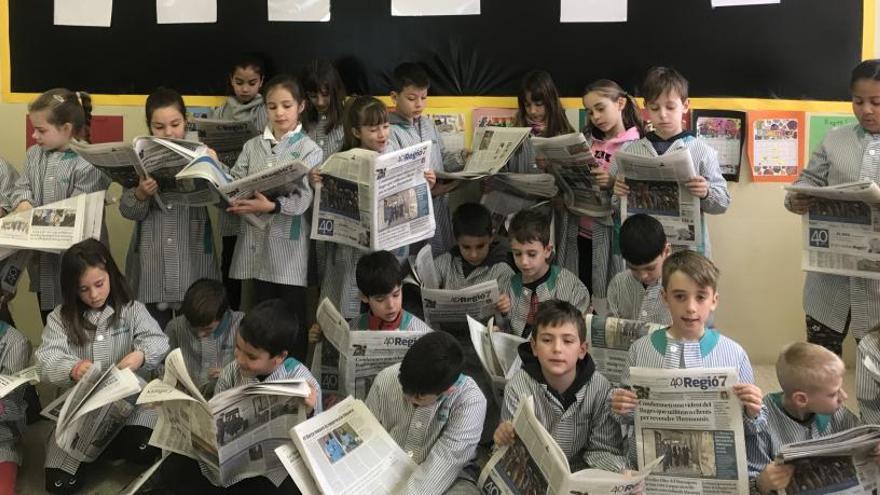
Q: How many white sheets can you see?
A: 6